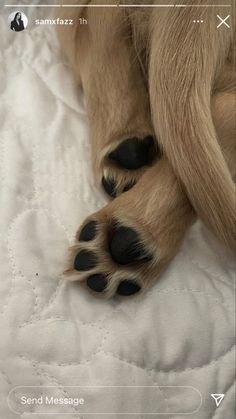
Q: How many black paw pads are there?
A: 8